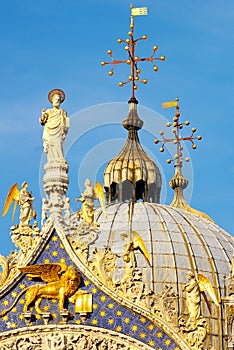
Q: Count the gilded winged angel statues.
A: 4